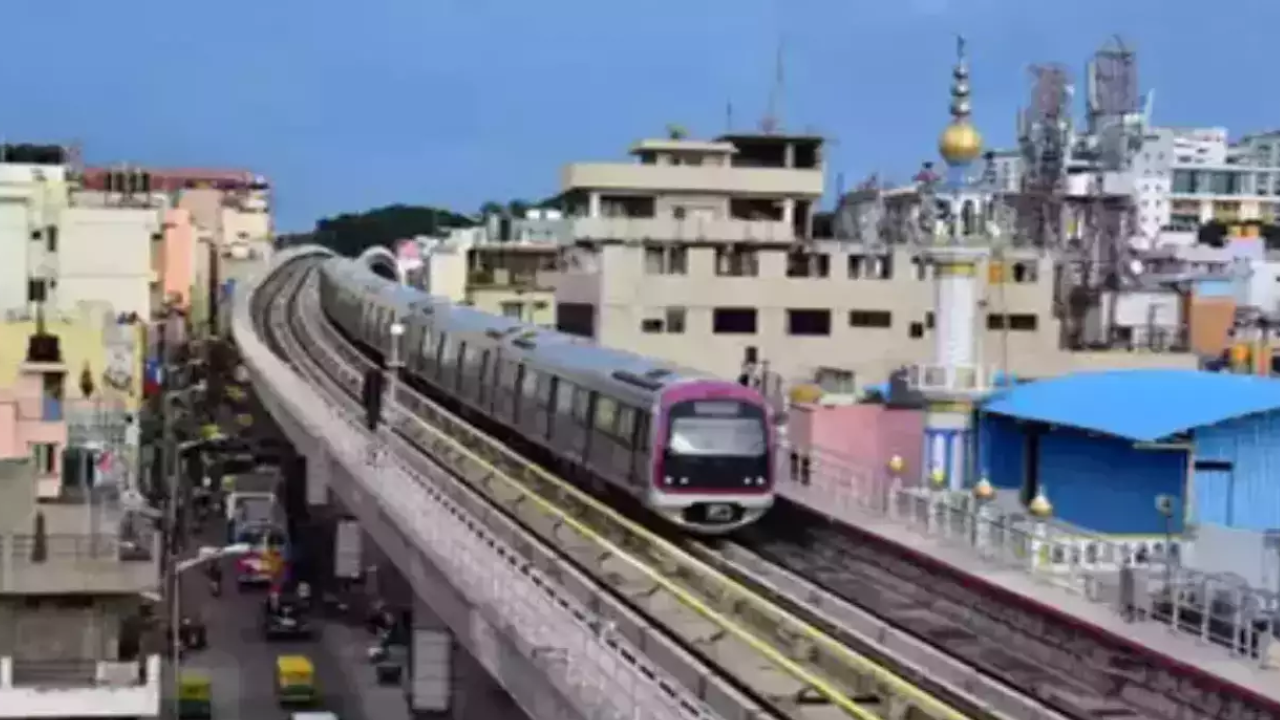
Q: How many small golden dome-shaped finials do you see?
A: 4